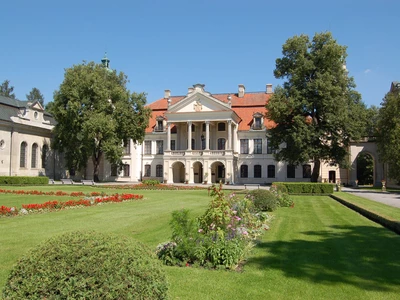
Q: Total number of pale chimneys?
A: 4